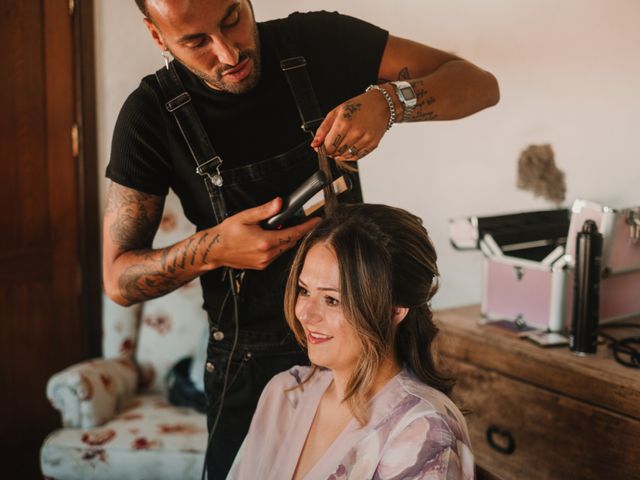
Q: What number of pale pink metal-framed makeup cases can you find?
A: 1